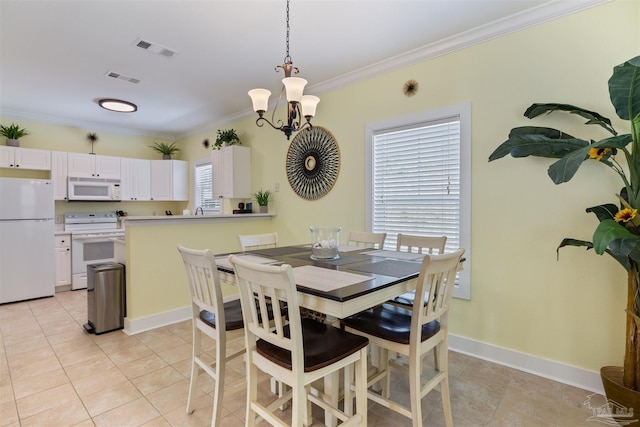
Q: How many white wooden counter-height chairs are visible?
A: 6